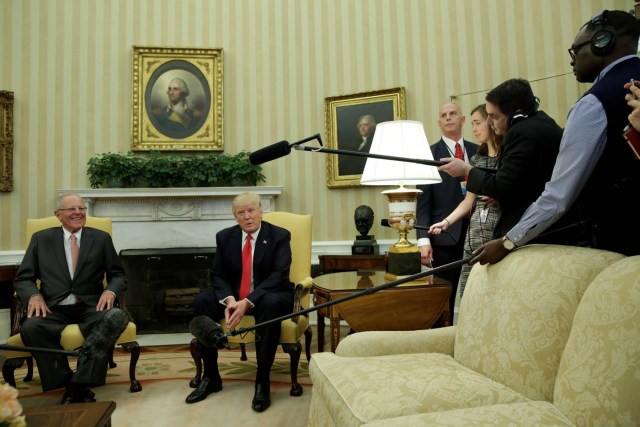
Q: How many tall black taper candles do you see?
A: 0